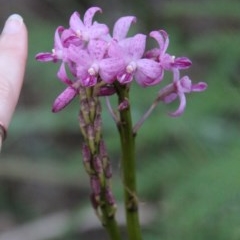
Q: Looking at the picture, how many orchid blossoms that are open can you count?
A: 6